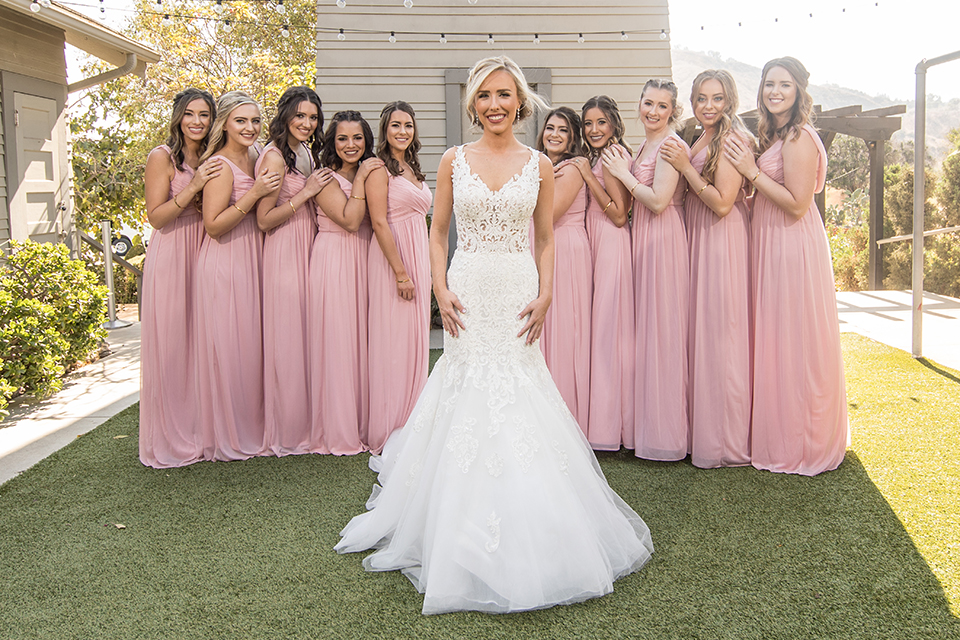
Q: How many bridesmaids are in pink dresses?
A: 10